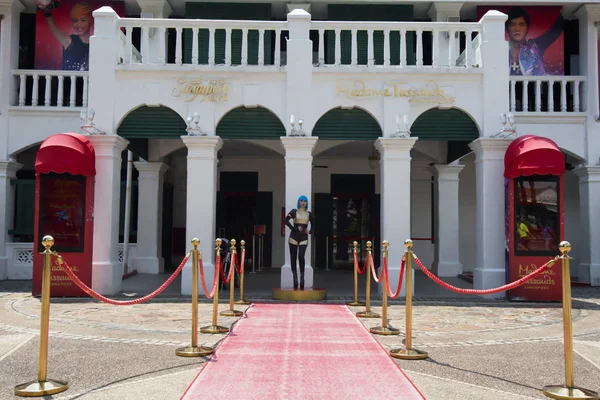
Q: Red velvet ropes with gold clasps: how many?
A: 8